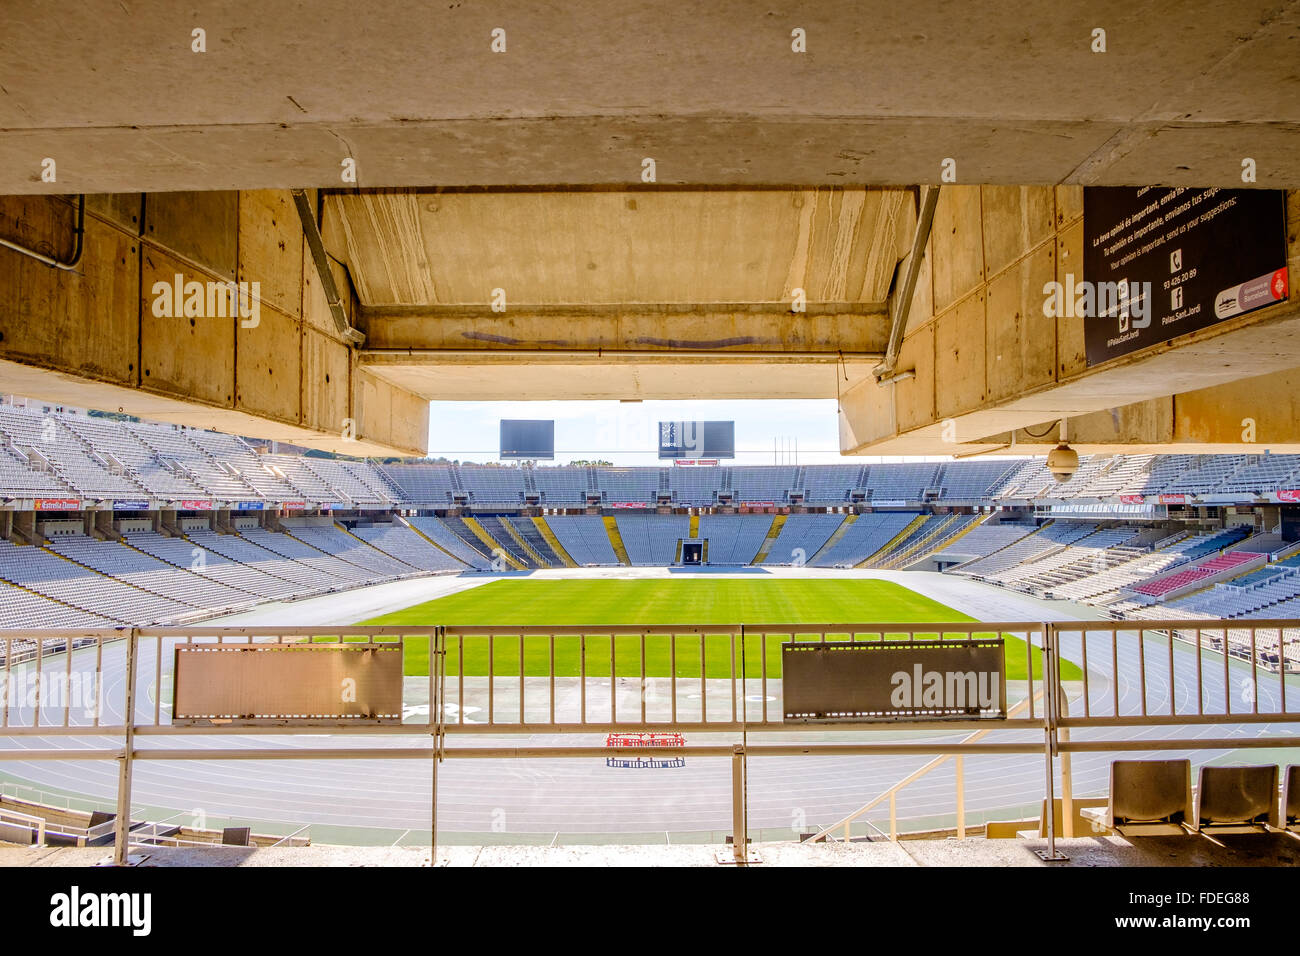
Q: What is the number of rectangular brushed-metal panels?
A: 2